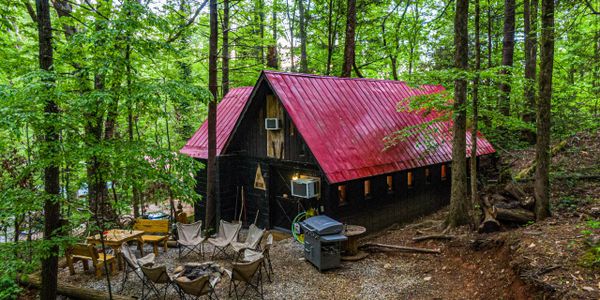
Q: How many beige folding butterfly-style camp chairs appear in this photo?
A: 8